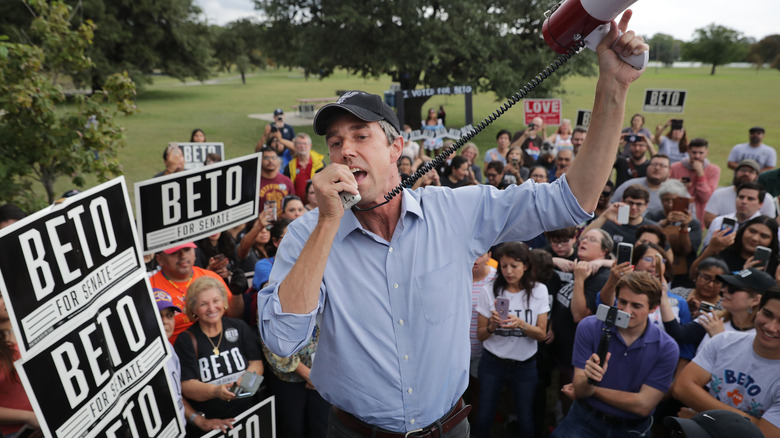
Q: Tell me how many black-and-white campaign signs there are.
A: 8